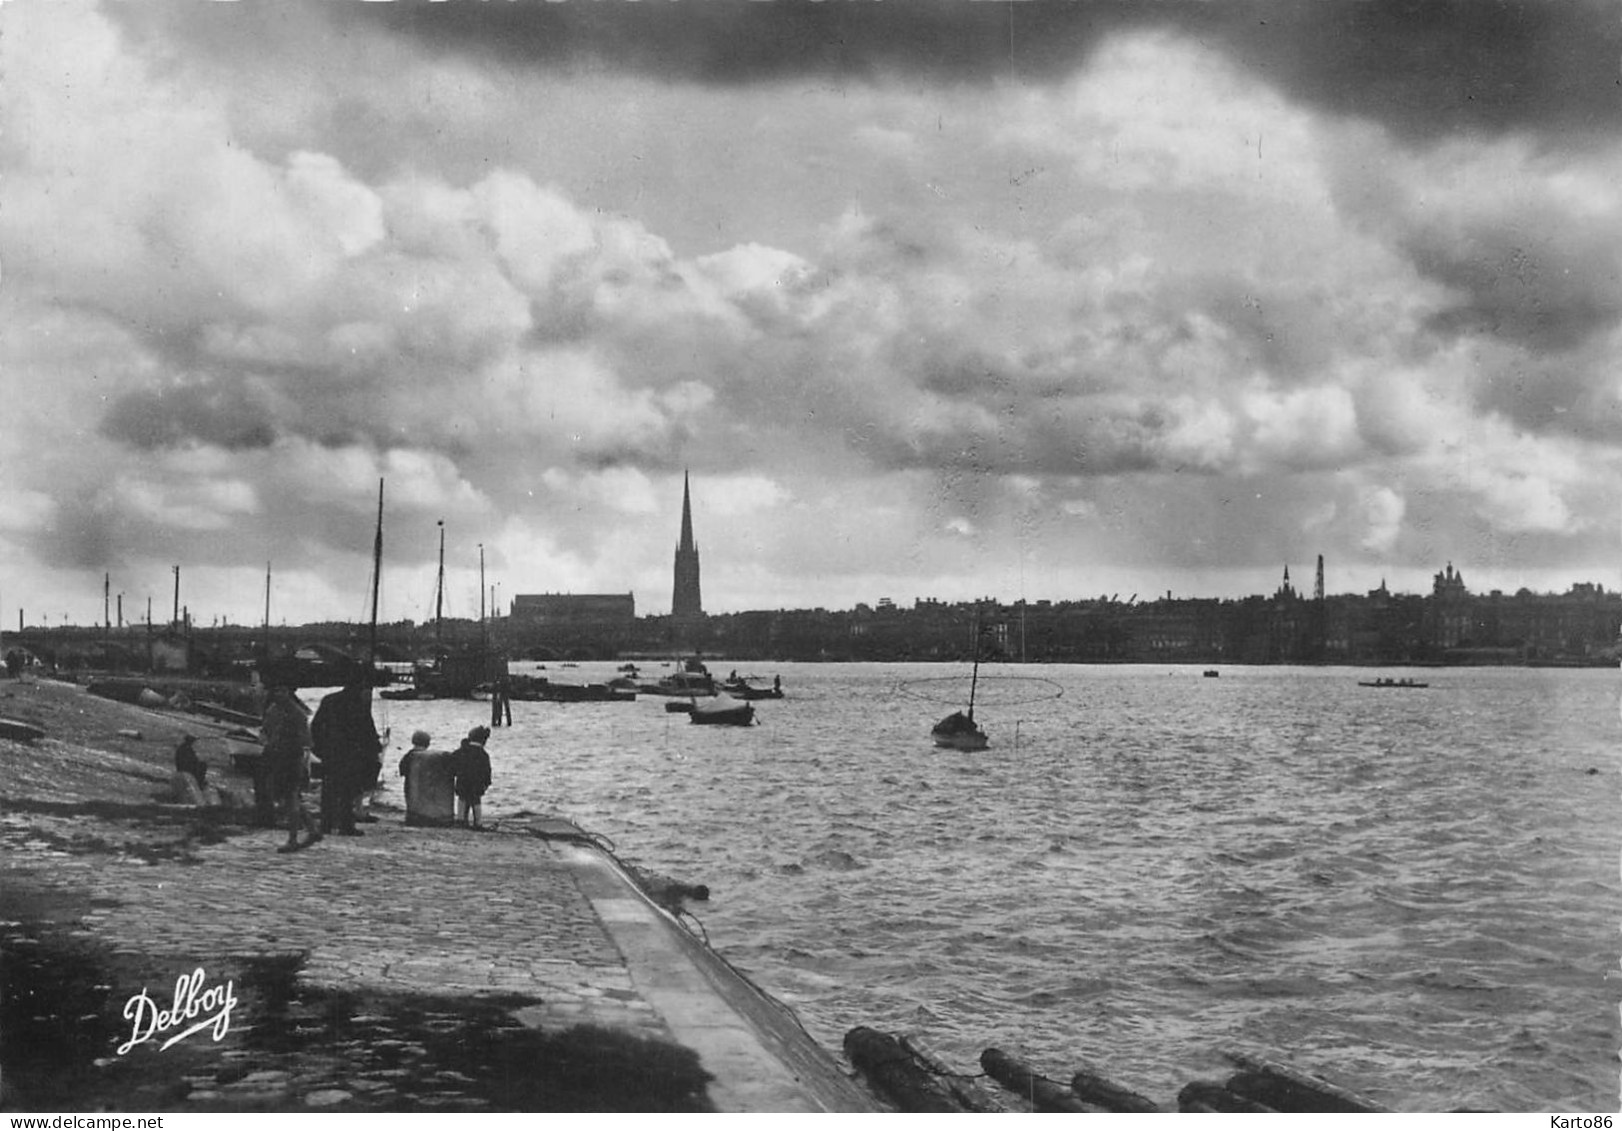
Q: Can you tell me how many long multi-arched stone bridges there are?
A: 1